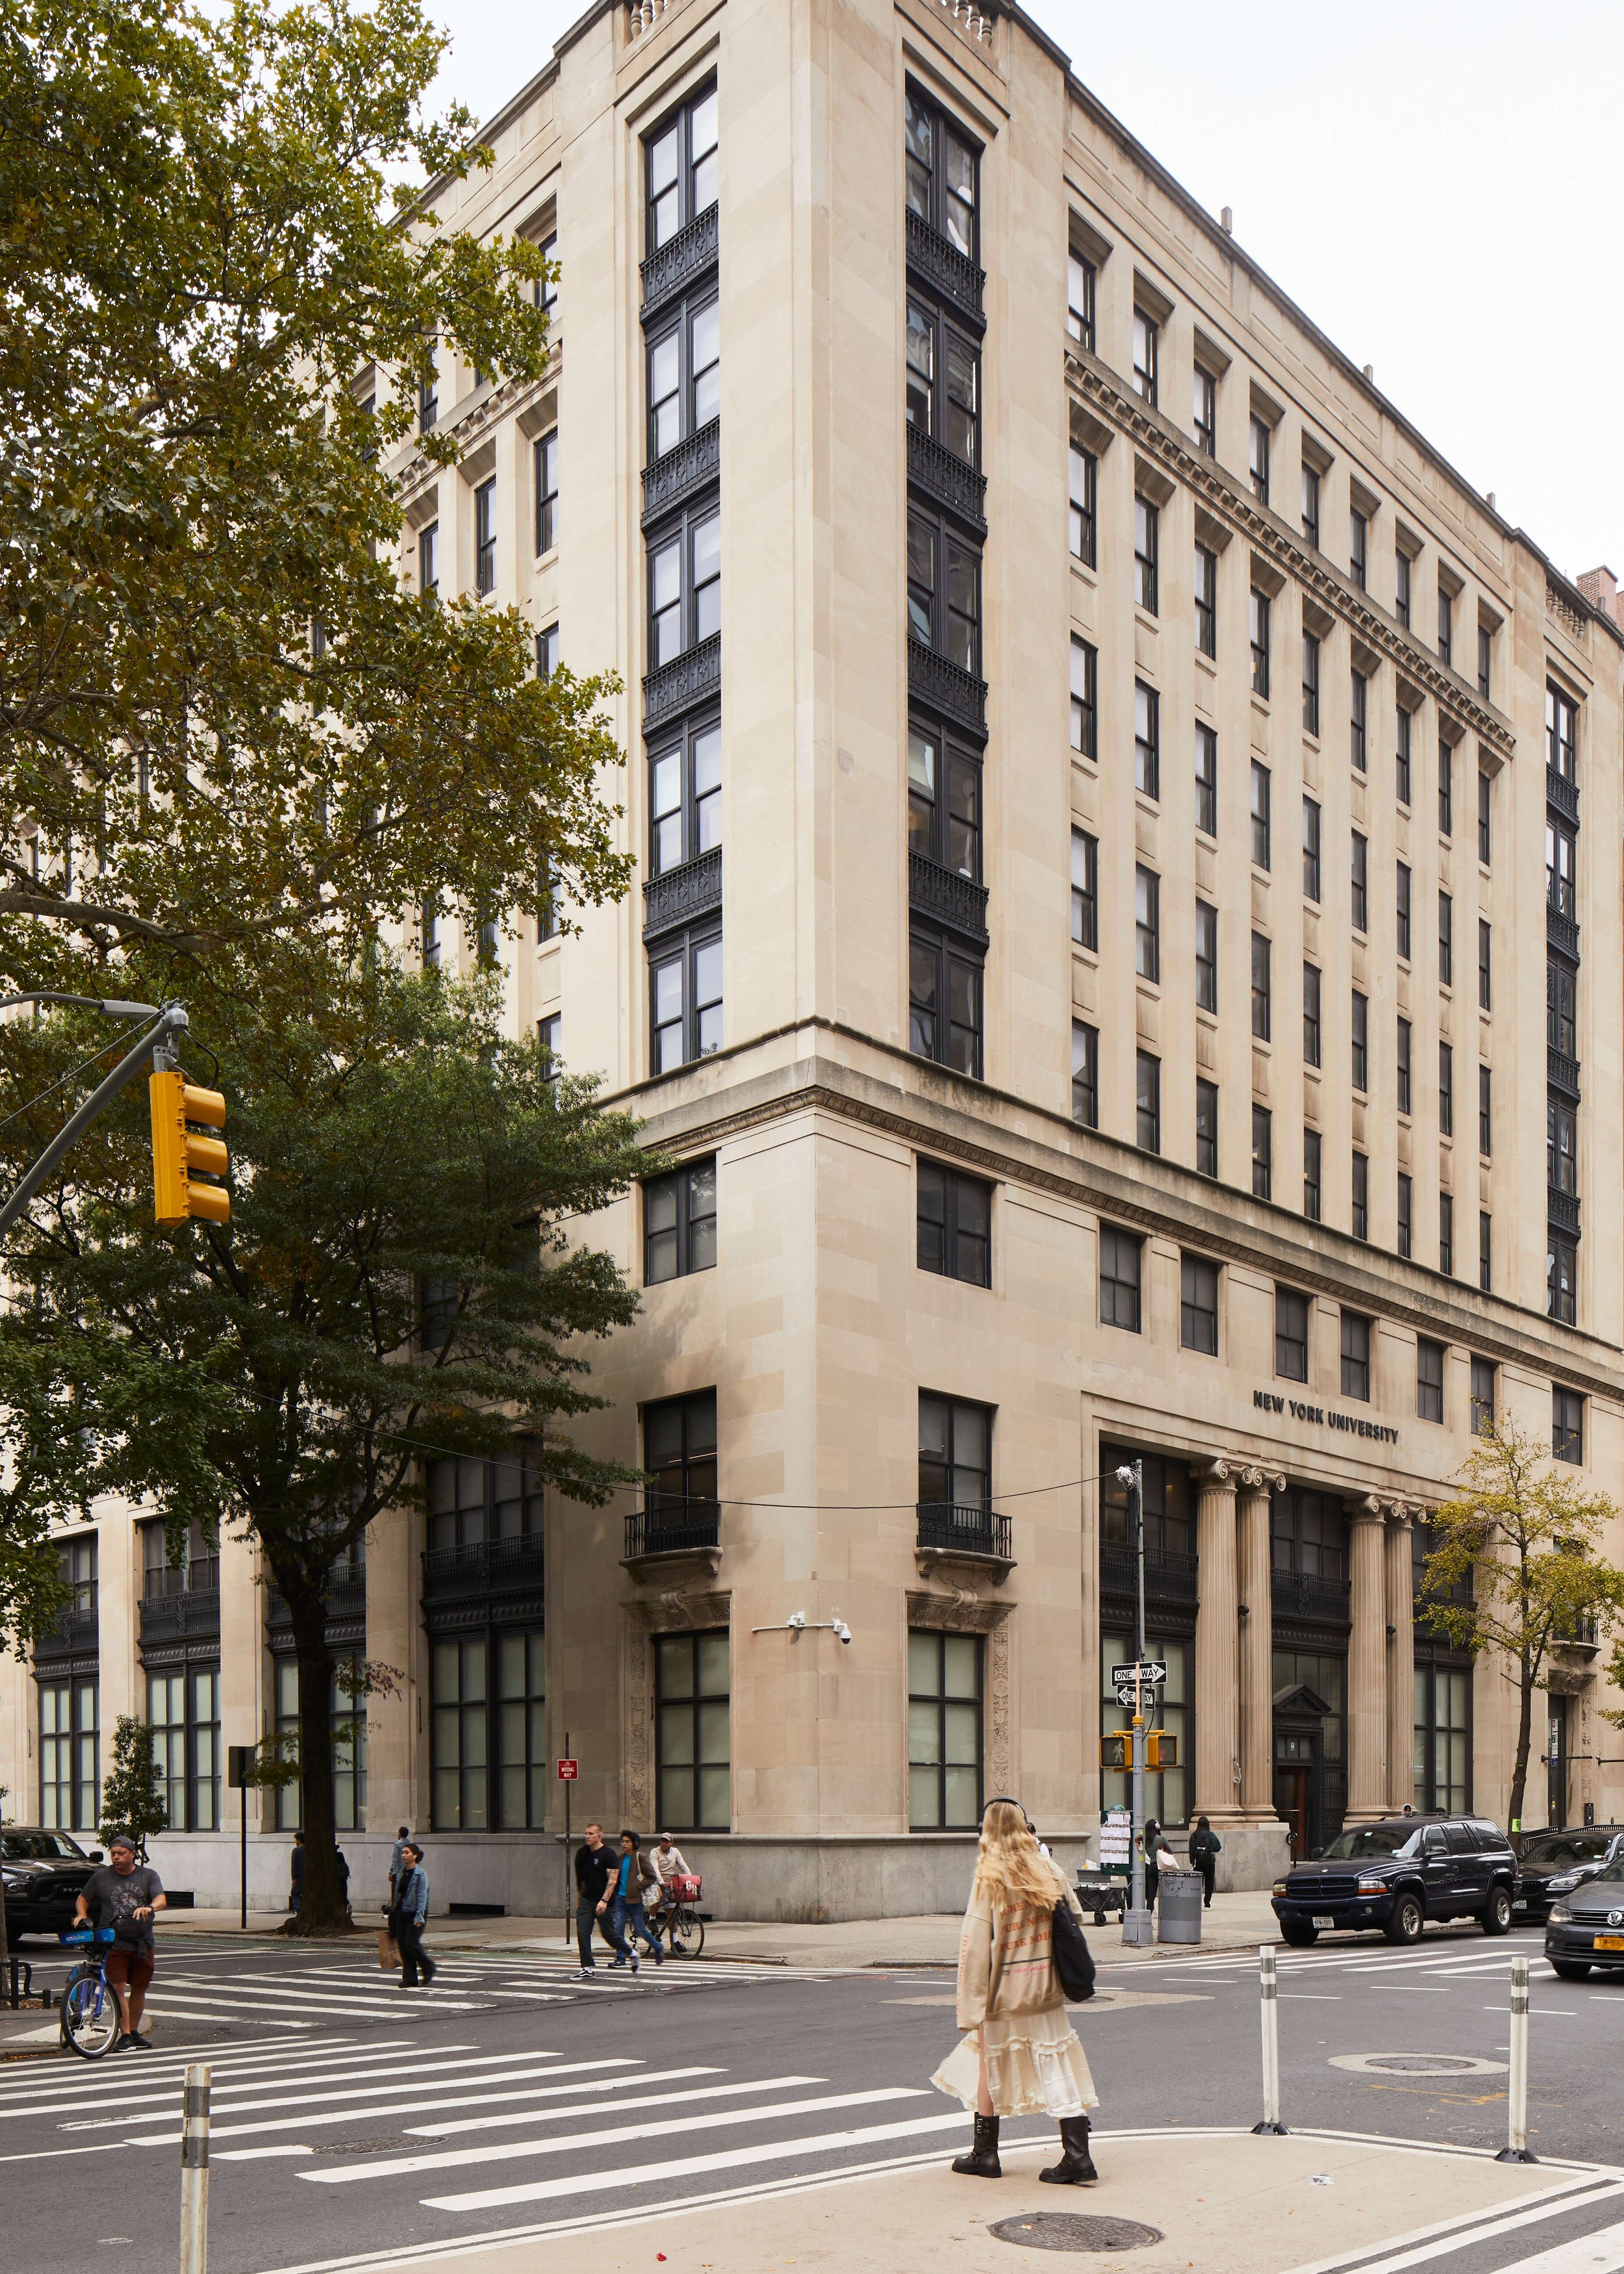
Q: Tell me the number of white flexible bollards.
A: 3